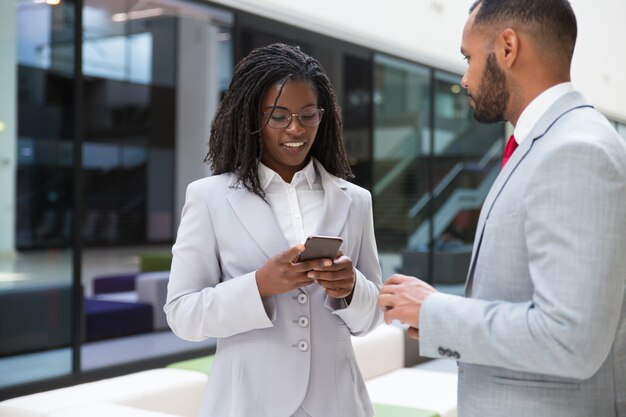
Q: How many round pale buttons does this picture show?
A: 3